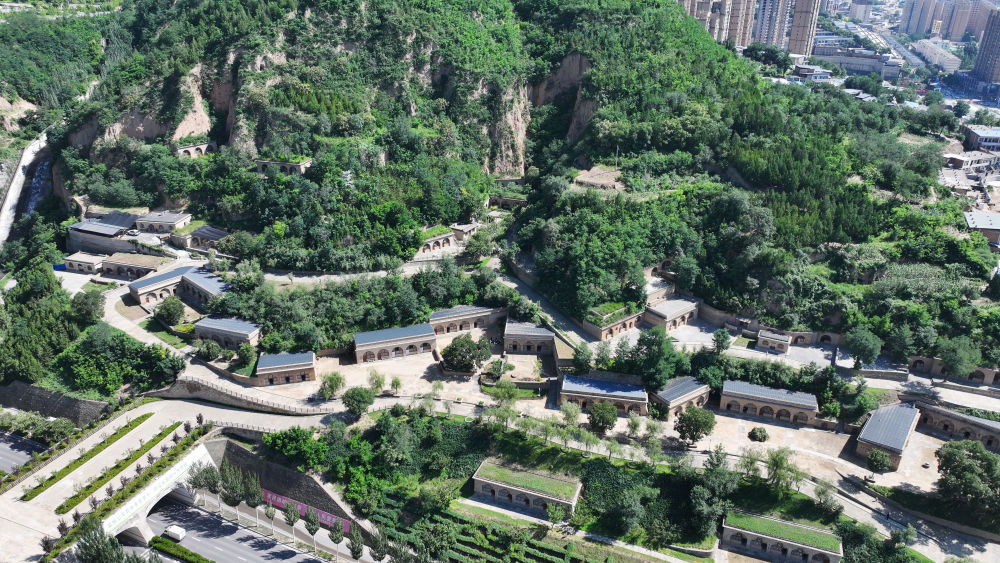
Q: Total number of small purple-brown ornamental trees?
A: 12